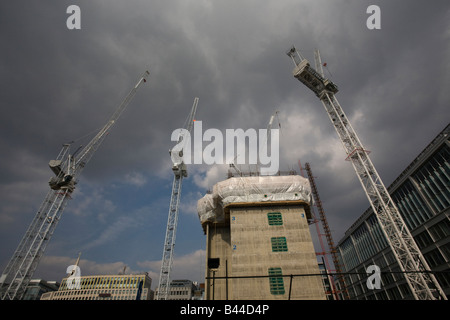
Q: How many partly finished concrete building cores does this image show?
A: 1